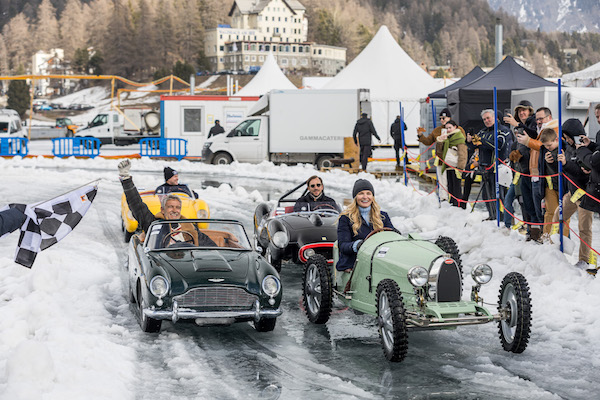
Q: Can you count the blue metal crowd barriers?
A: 3